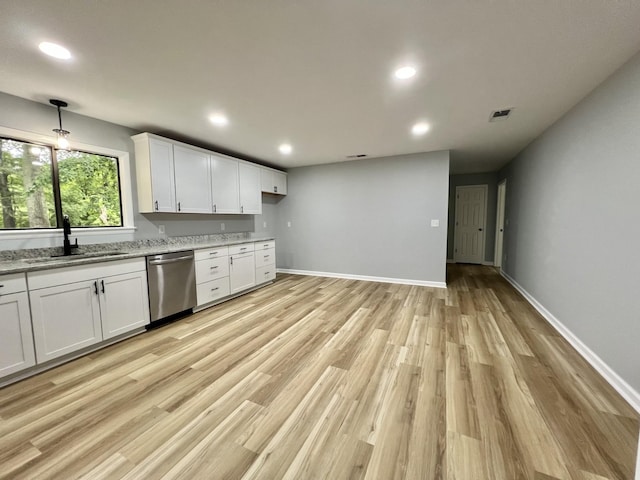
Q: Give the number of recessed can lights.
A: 5